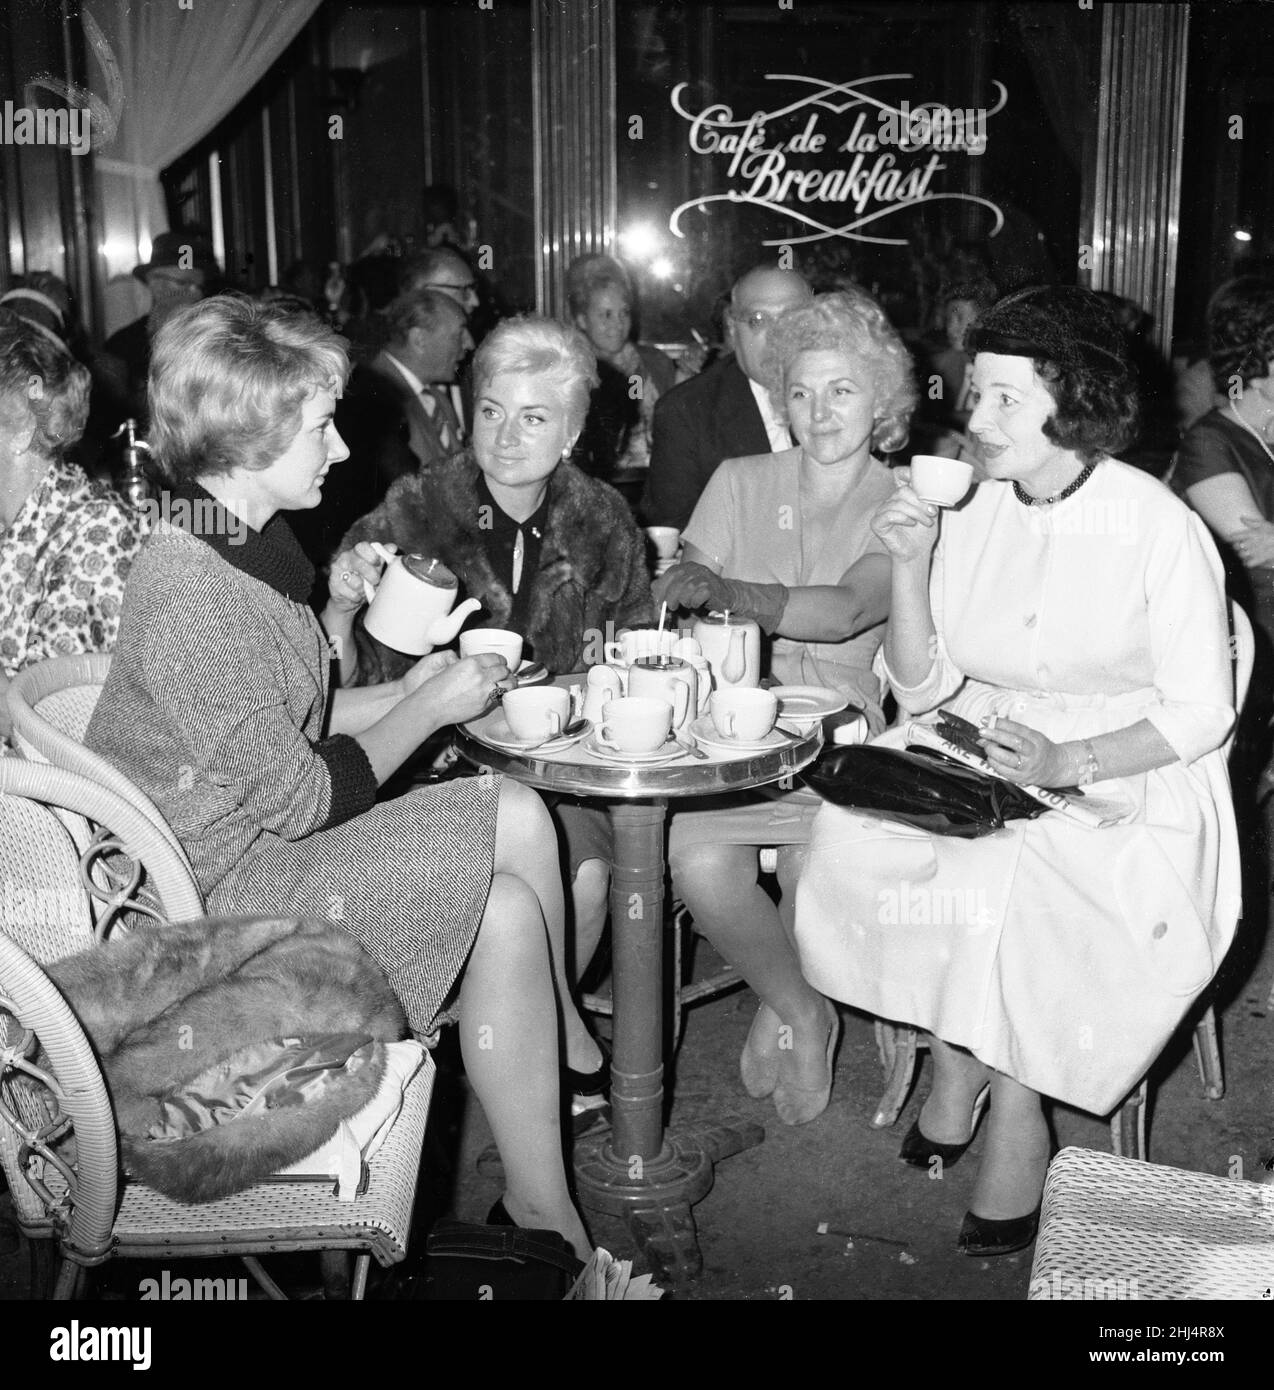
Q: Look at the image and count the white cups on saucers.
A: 4